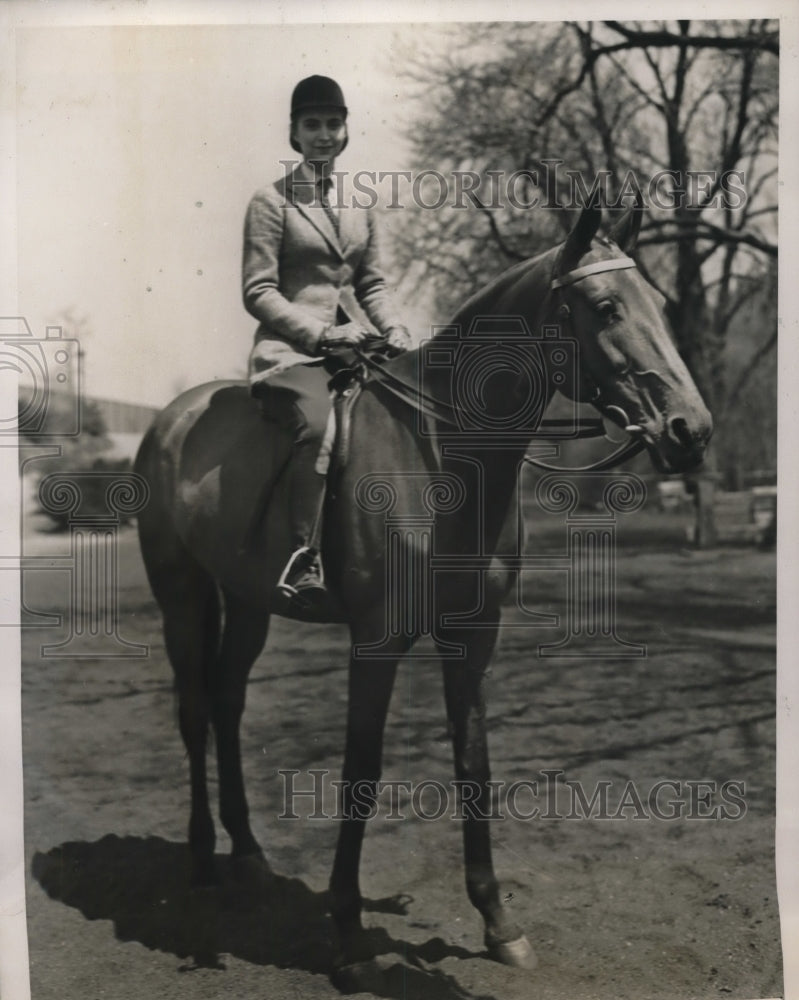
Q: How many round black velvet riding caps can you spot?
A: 1